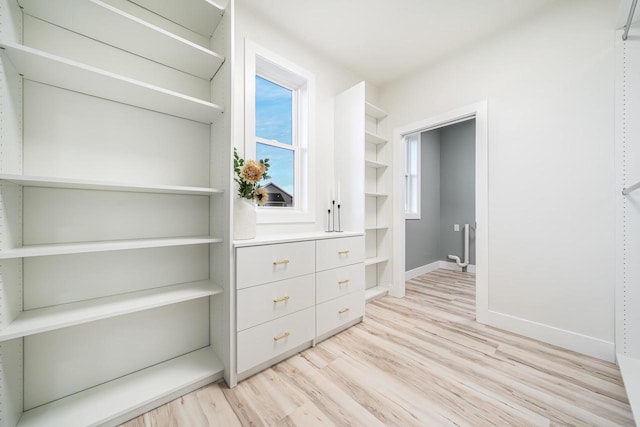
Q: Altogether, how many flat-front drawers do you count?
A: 6